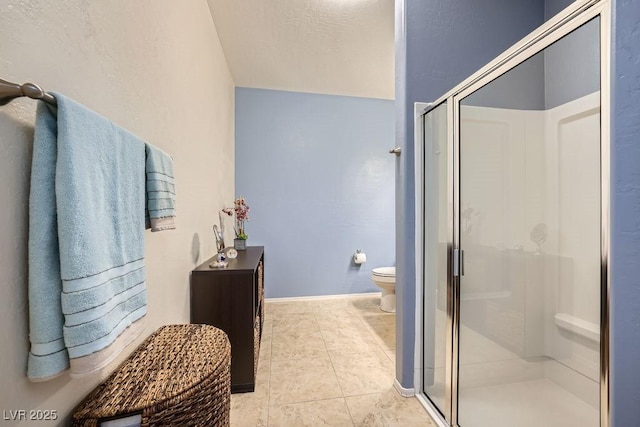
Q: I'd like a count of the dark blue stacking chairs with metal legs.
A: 0